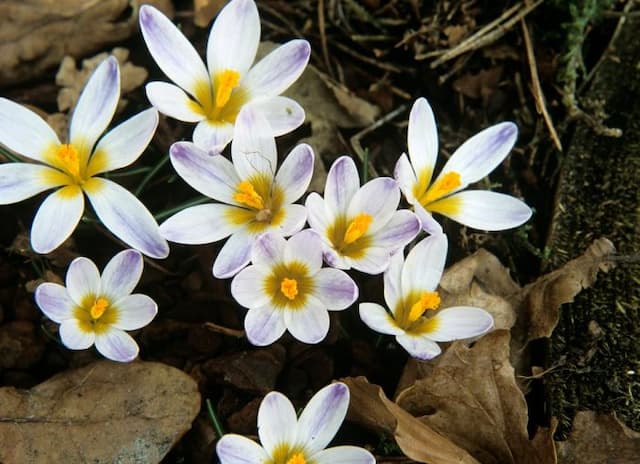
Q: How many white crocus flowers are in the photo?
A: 9